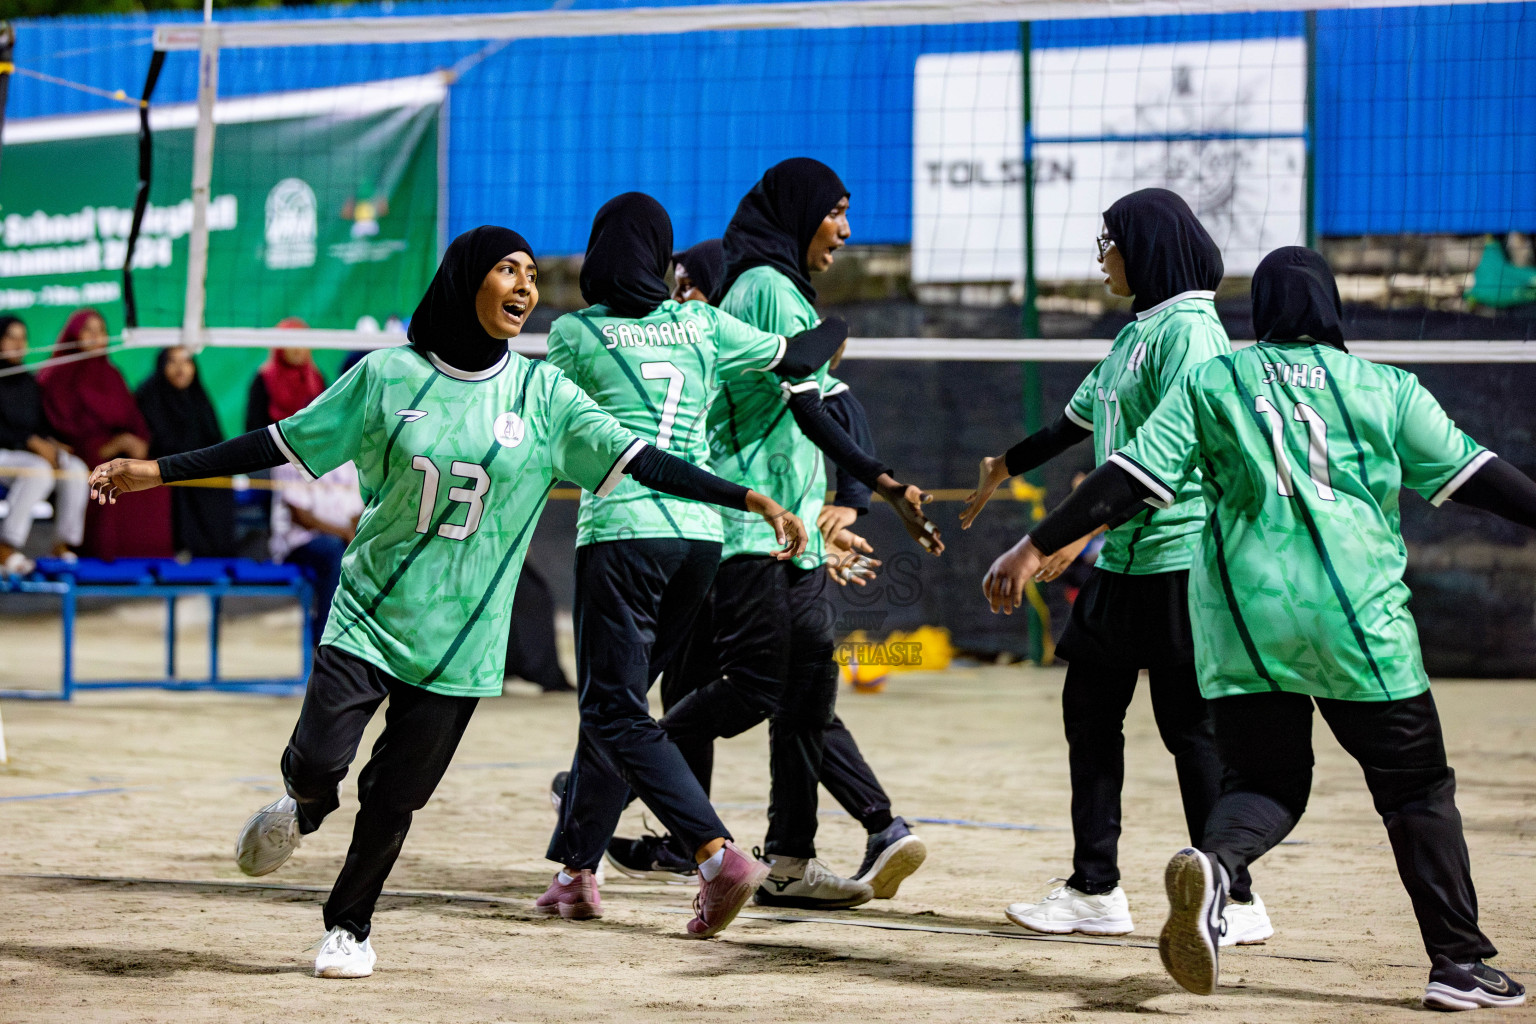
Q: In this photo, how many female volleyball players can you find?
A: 6